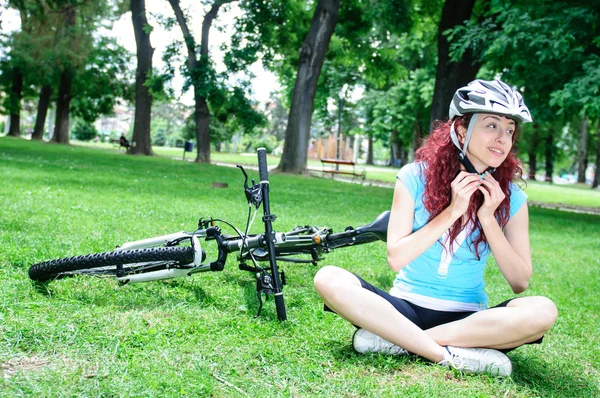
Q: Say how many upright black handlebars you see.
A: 1